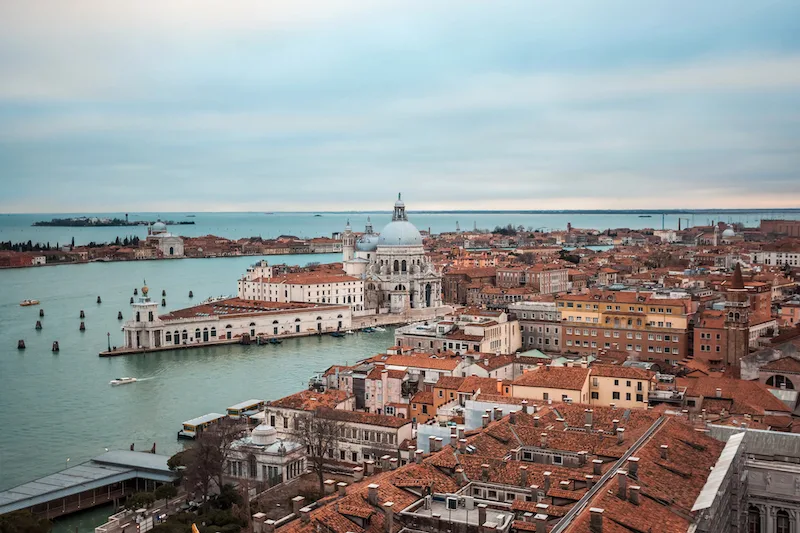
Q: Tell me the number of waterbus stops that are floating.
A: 2